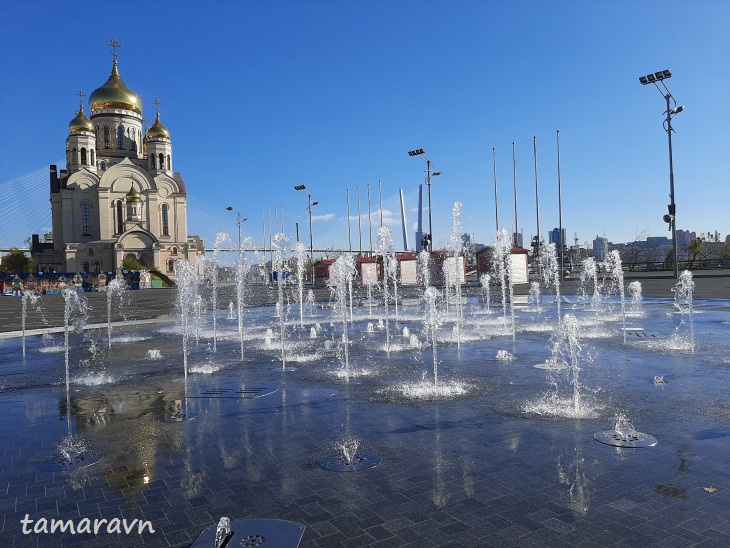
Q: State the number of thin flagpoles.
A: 12